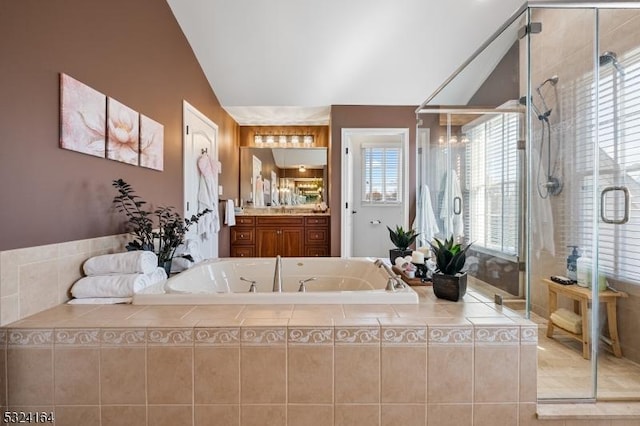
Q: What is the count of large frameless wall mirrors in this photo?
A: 1